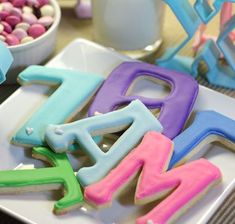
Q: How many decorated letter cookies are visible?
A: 6